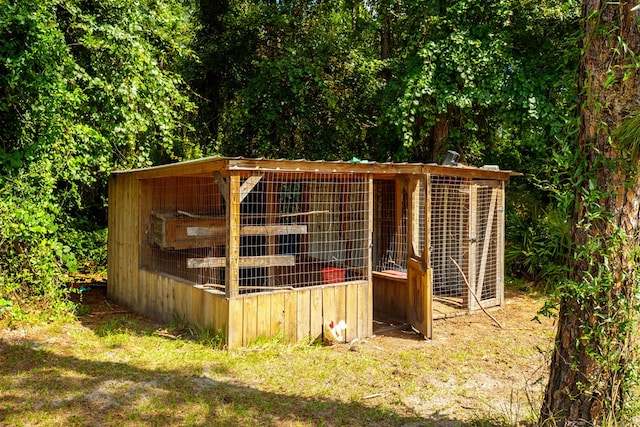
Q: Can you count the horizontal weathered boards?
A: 2